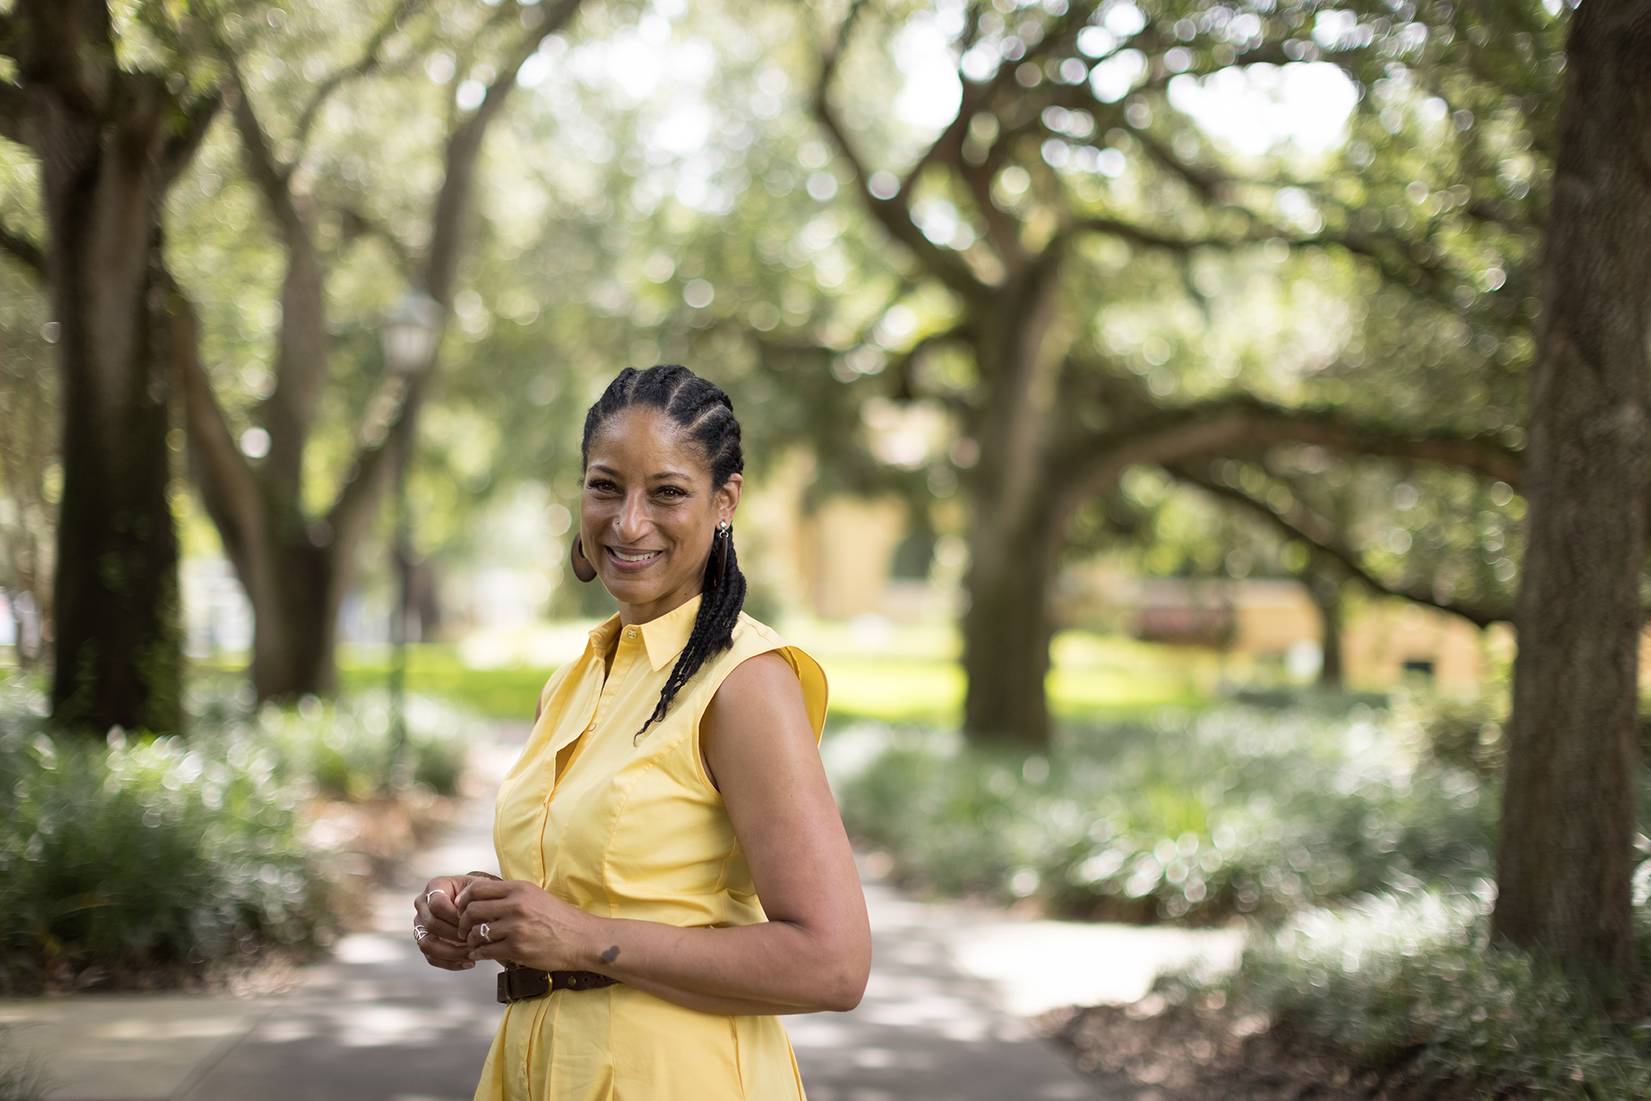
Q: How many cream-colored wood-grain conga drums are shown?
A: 0